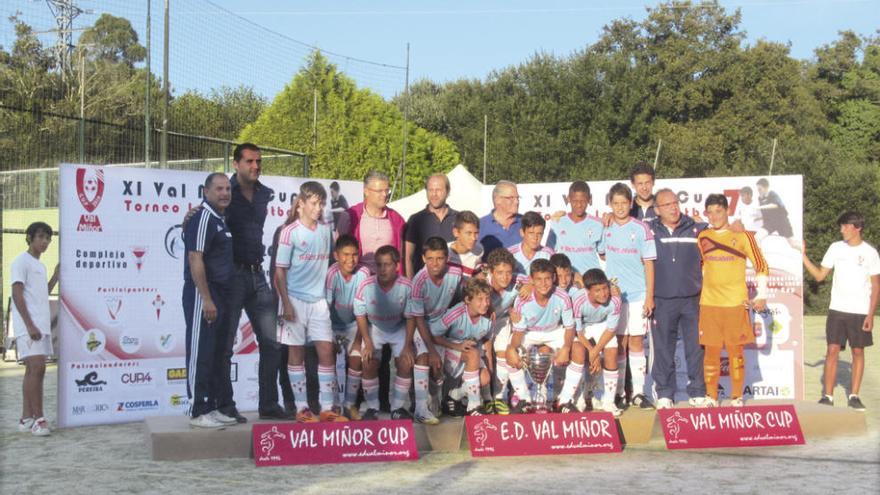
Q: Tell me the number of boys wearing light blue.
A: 12